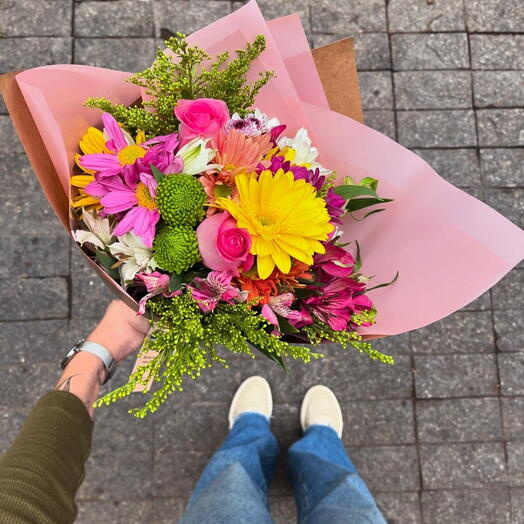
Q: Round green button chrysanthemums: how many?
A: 2